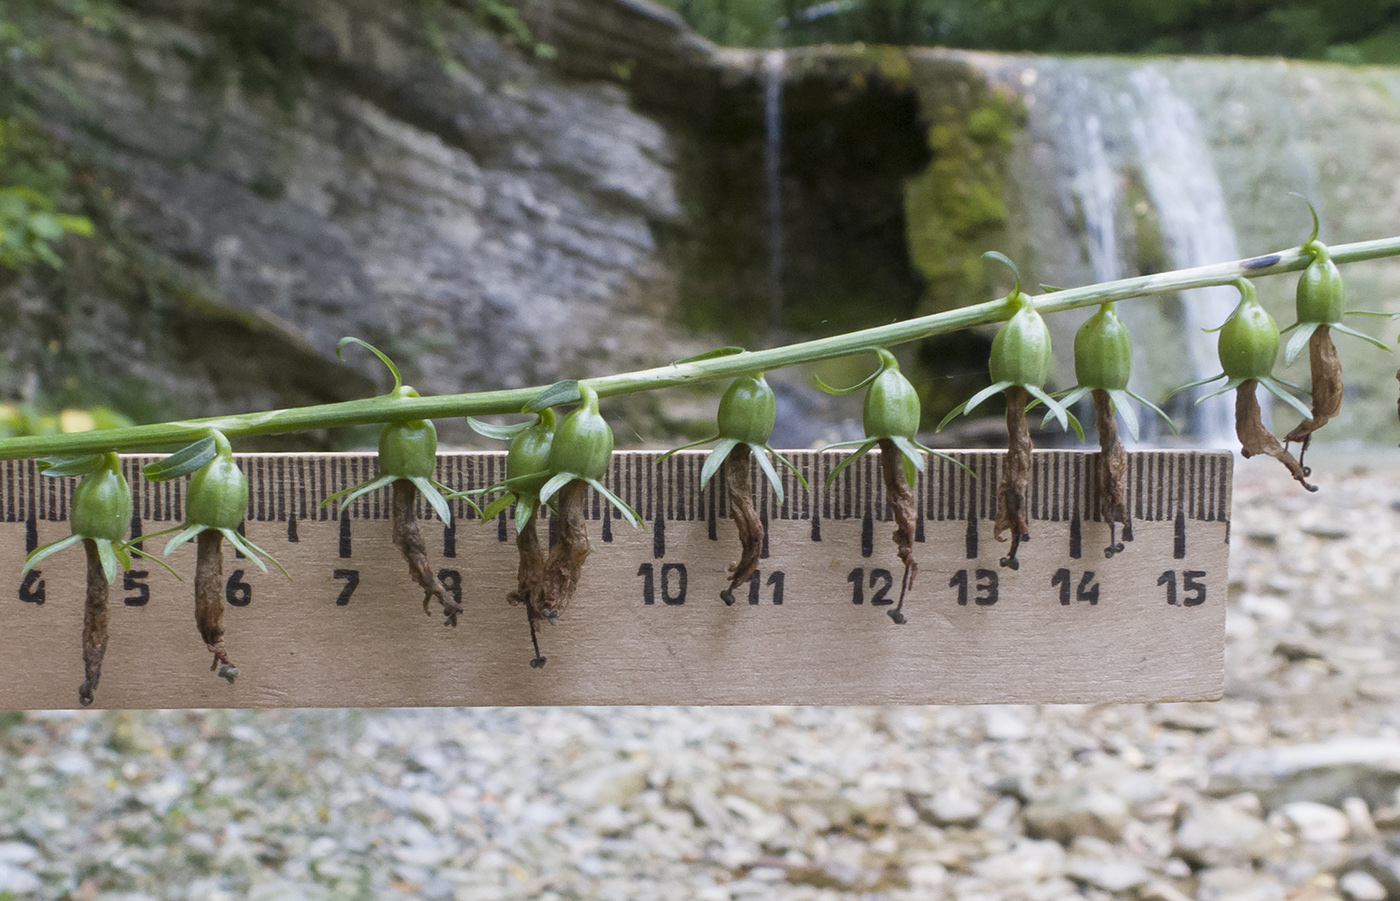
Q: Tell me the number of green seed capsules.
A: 11